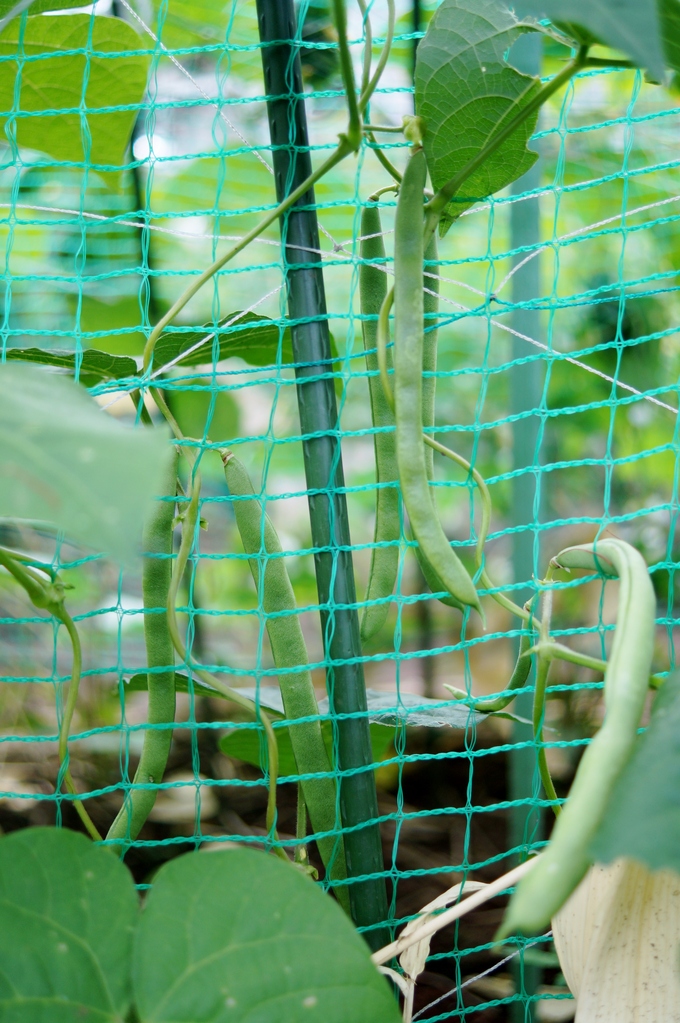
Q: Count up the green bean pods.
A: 7